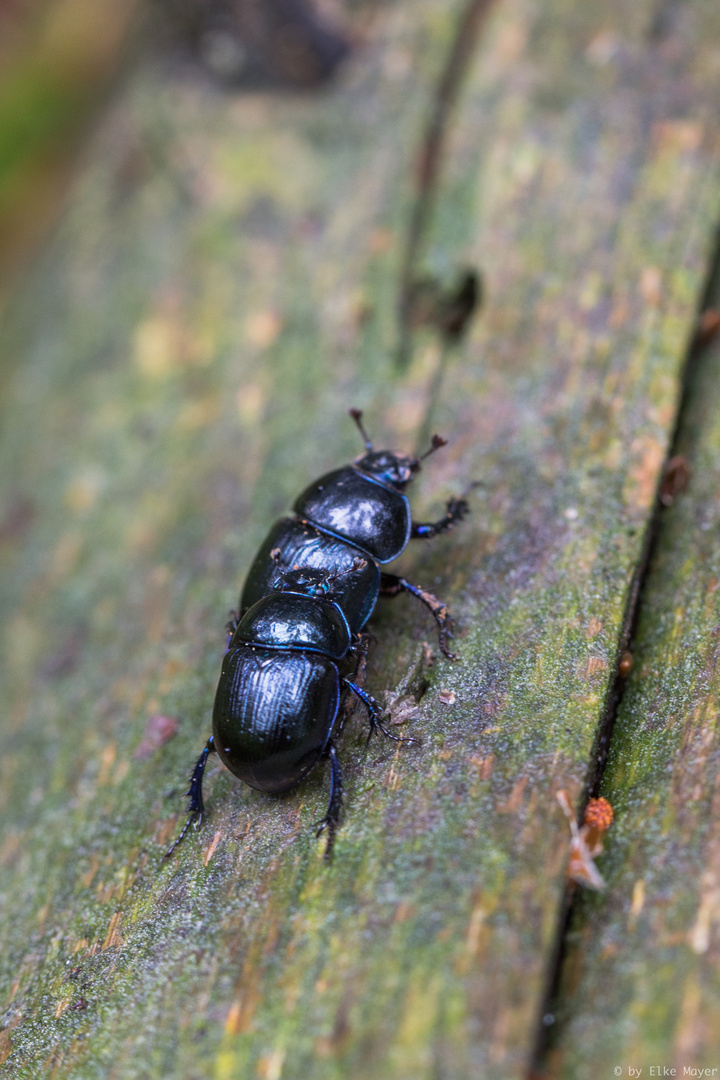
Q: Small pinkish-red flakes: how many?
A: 1